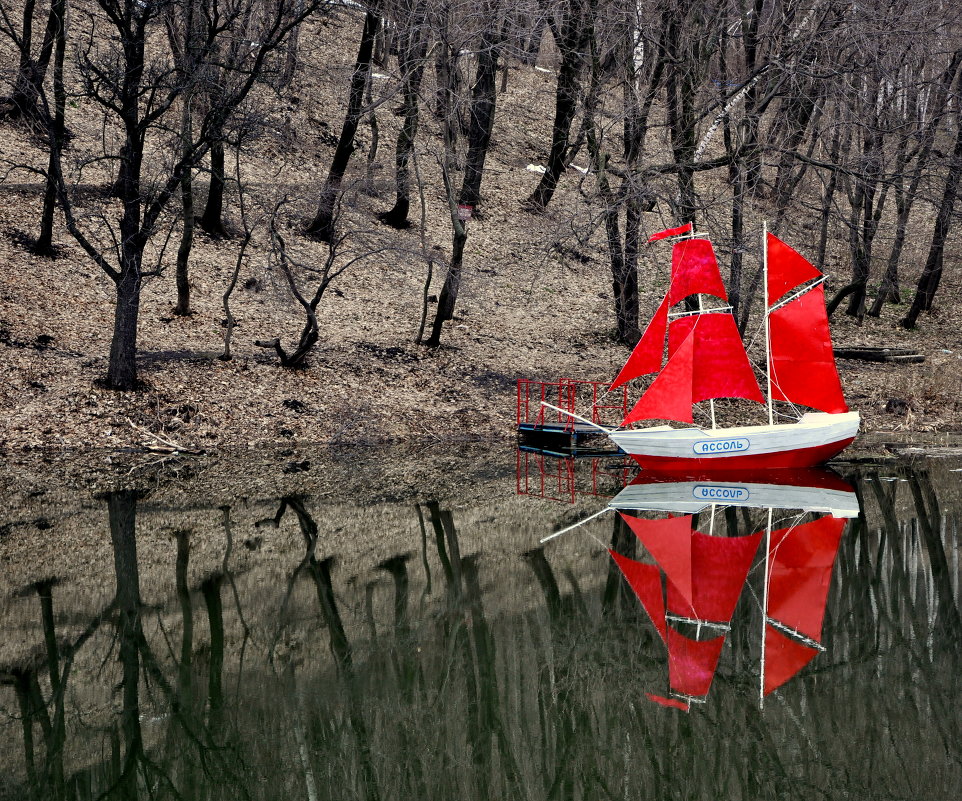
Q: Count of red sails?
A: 6